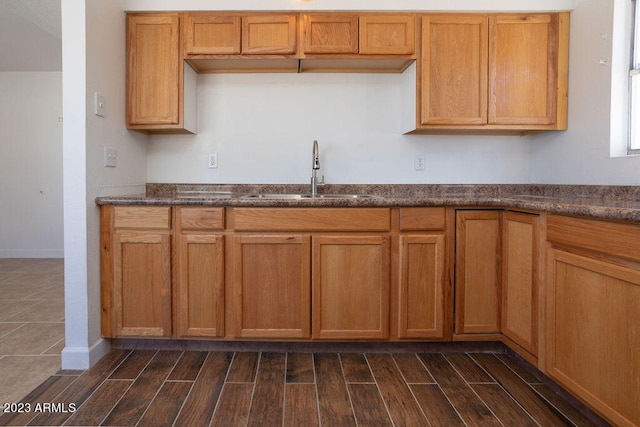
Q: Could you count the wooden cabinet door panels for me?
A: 15